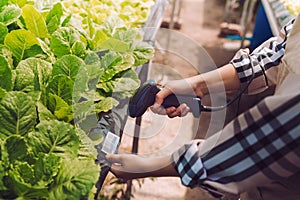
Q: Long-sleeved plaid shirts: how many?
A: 1